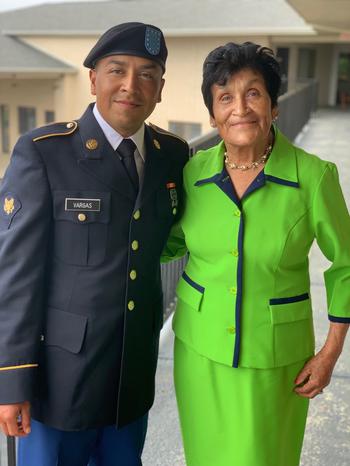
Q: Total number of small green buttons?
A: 4